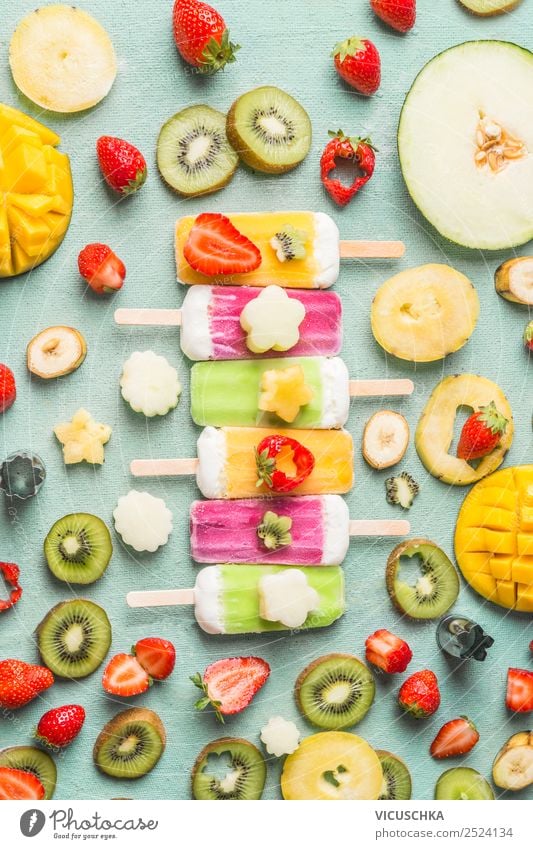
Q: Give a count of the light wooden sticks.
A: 6